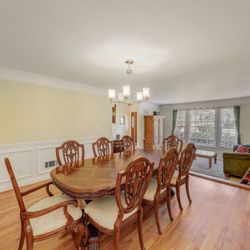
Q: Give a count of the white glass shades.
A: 5